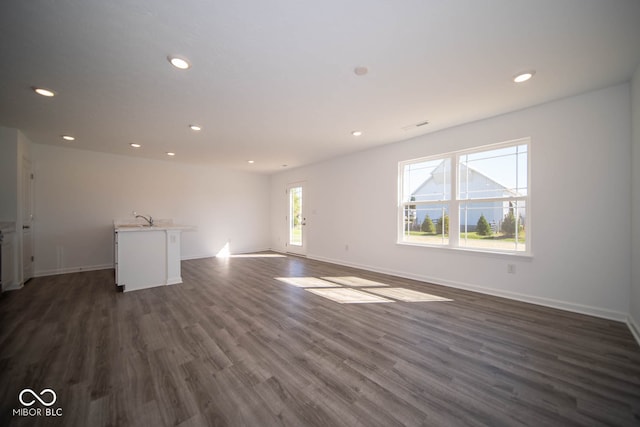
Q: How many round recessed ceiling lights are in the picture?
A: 9